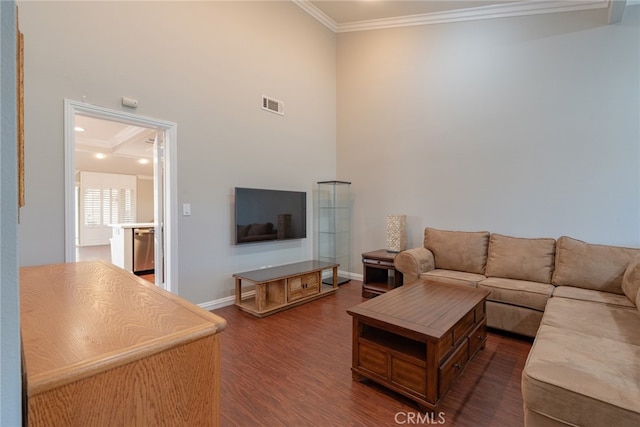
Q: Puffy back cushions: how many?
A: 4